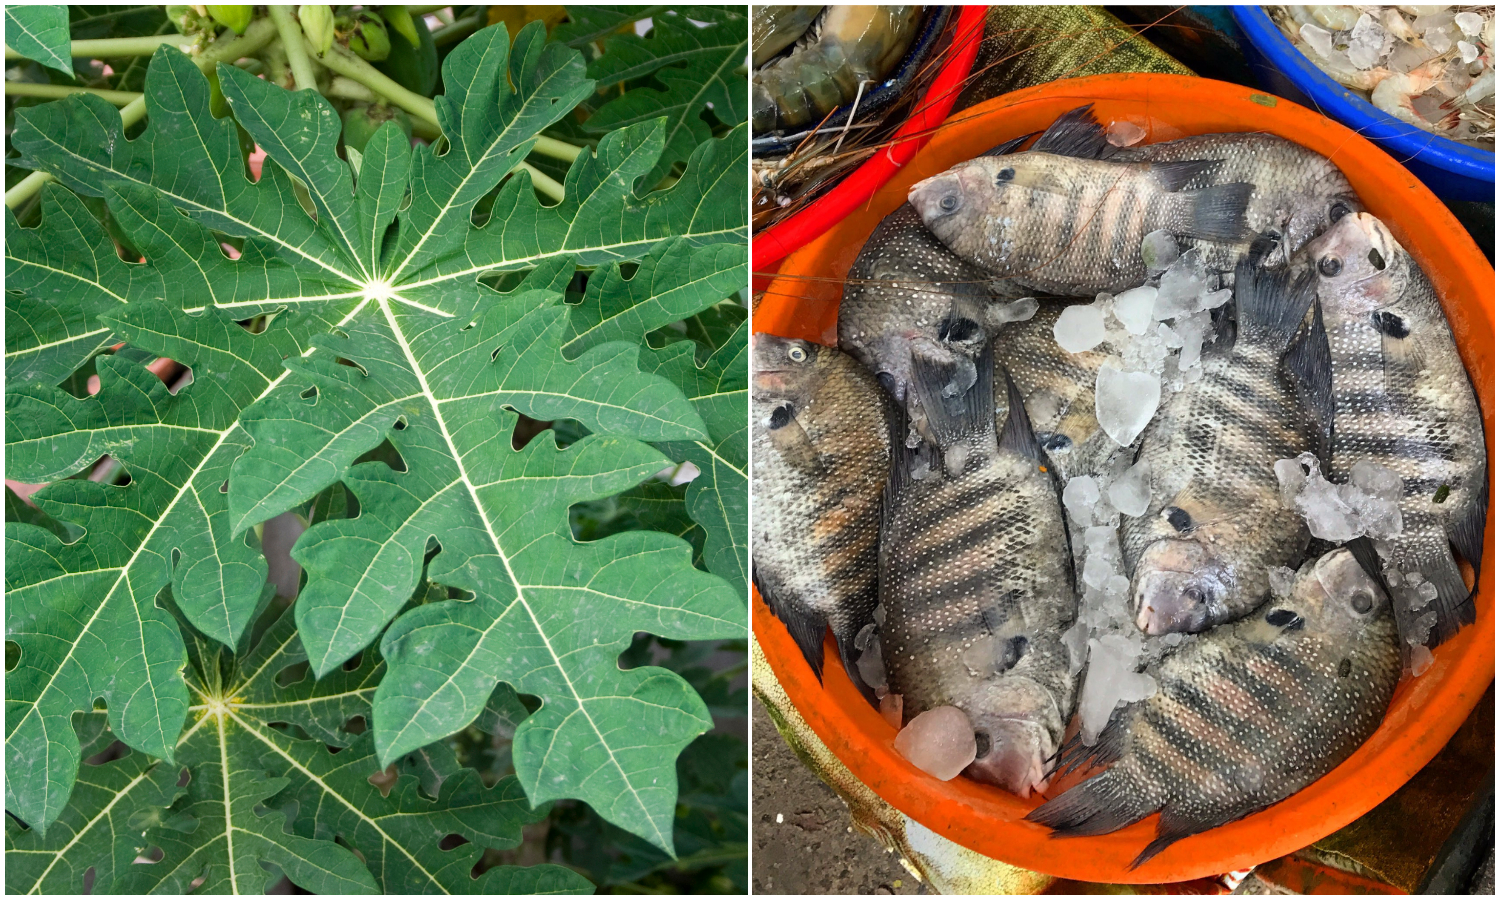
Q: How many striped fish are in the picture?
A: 9